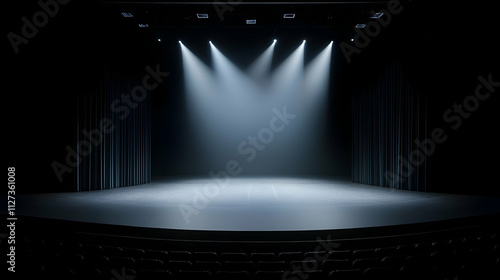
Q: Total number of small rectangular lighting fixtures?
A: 7